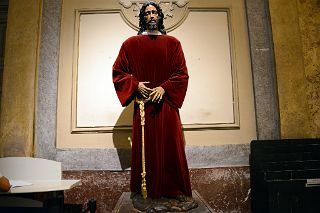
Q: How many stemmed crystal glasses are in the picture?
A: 0